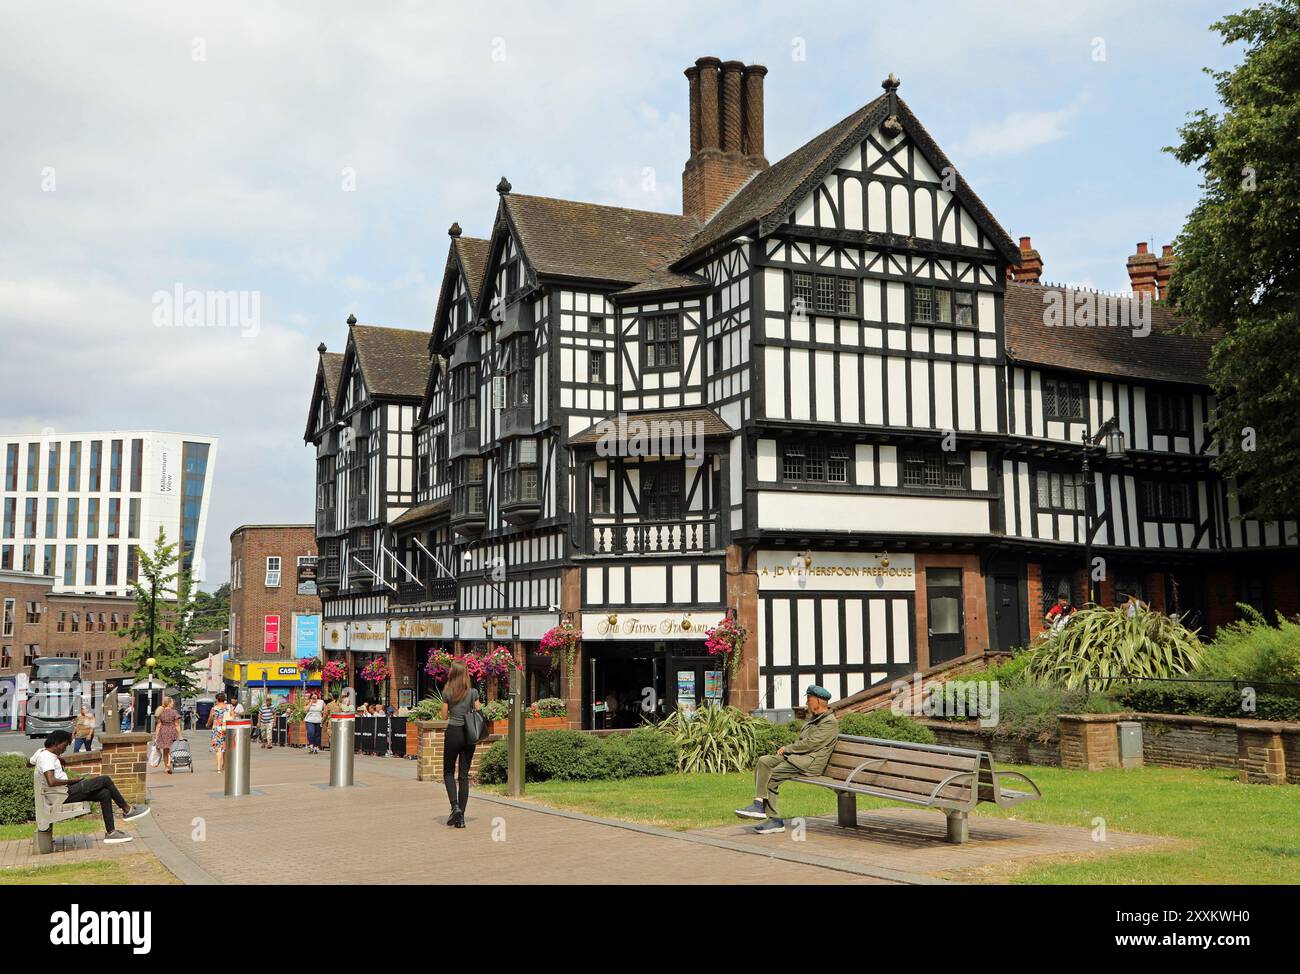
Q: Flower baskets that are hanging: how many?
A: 8